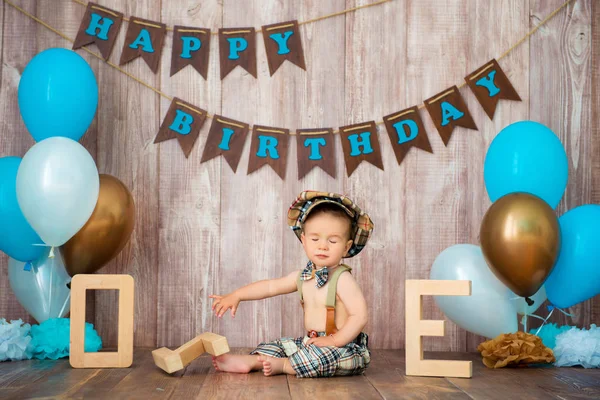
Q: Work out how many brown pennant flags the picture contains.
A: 13